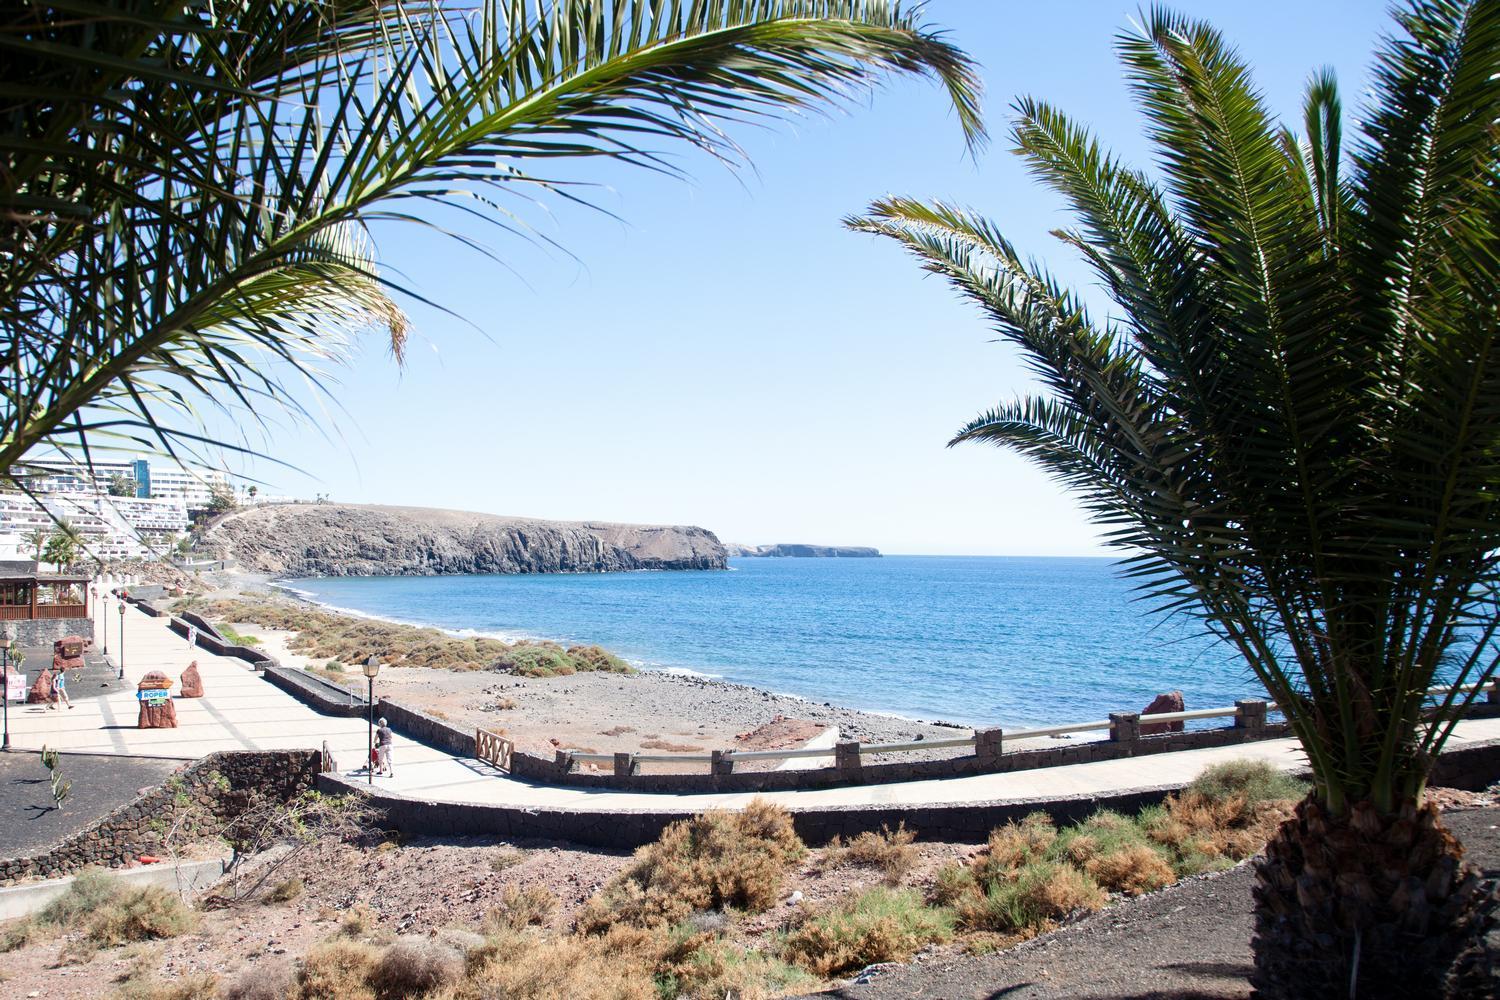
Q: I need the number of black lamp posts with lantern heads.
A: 5